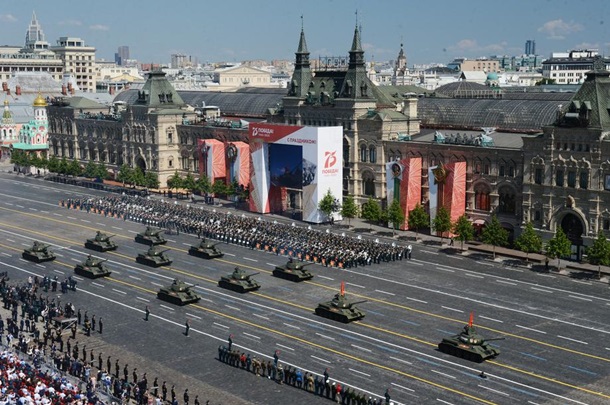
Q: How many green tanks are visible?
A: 11